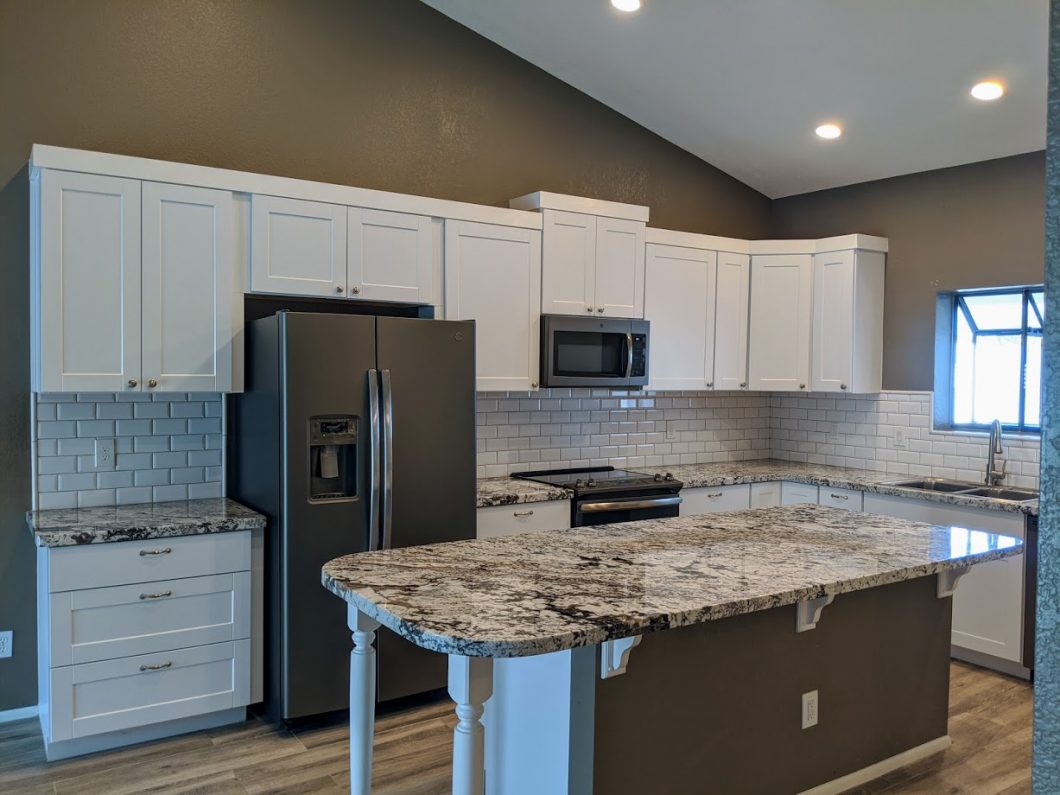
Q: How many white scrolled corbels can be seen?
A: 3